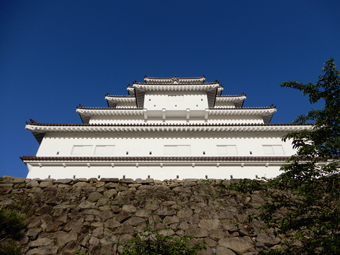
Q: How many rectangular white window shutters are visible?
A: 5